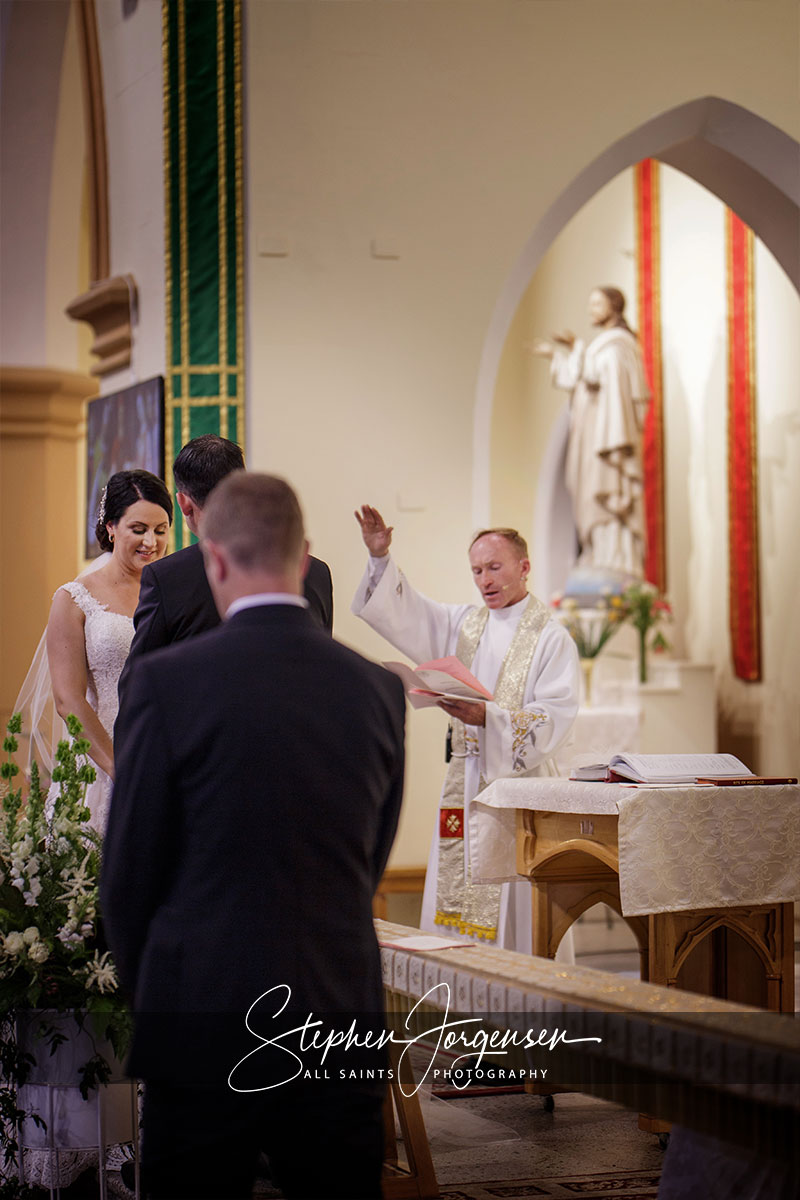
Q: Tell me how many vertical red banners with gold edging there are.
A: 2